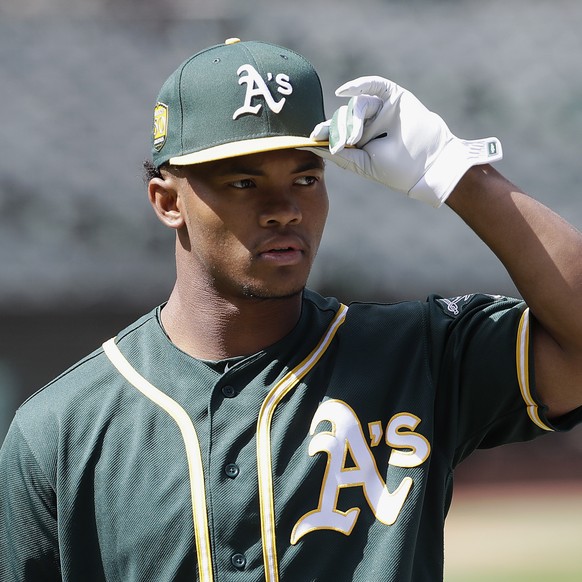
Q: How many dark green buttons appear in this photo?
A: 3